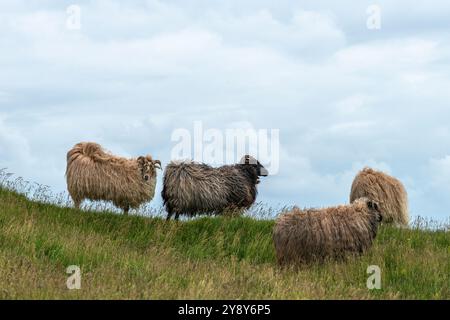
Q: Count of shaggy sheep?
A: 4